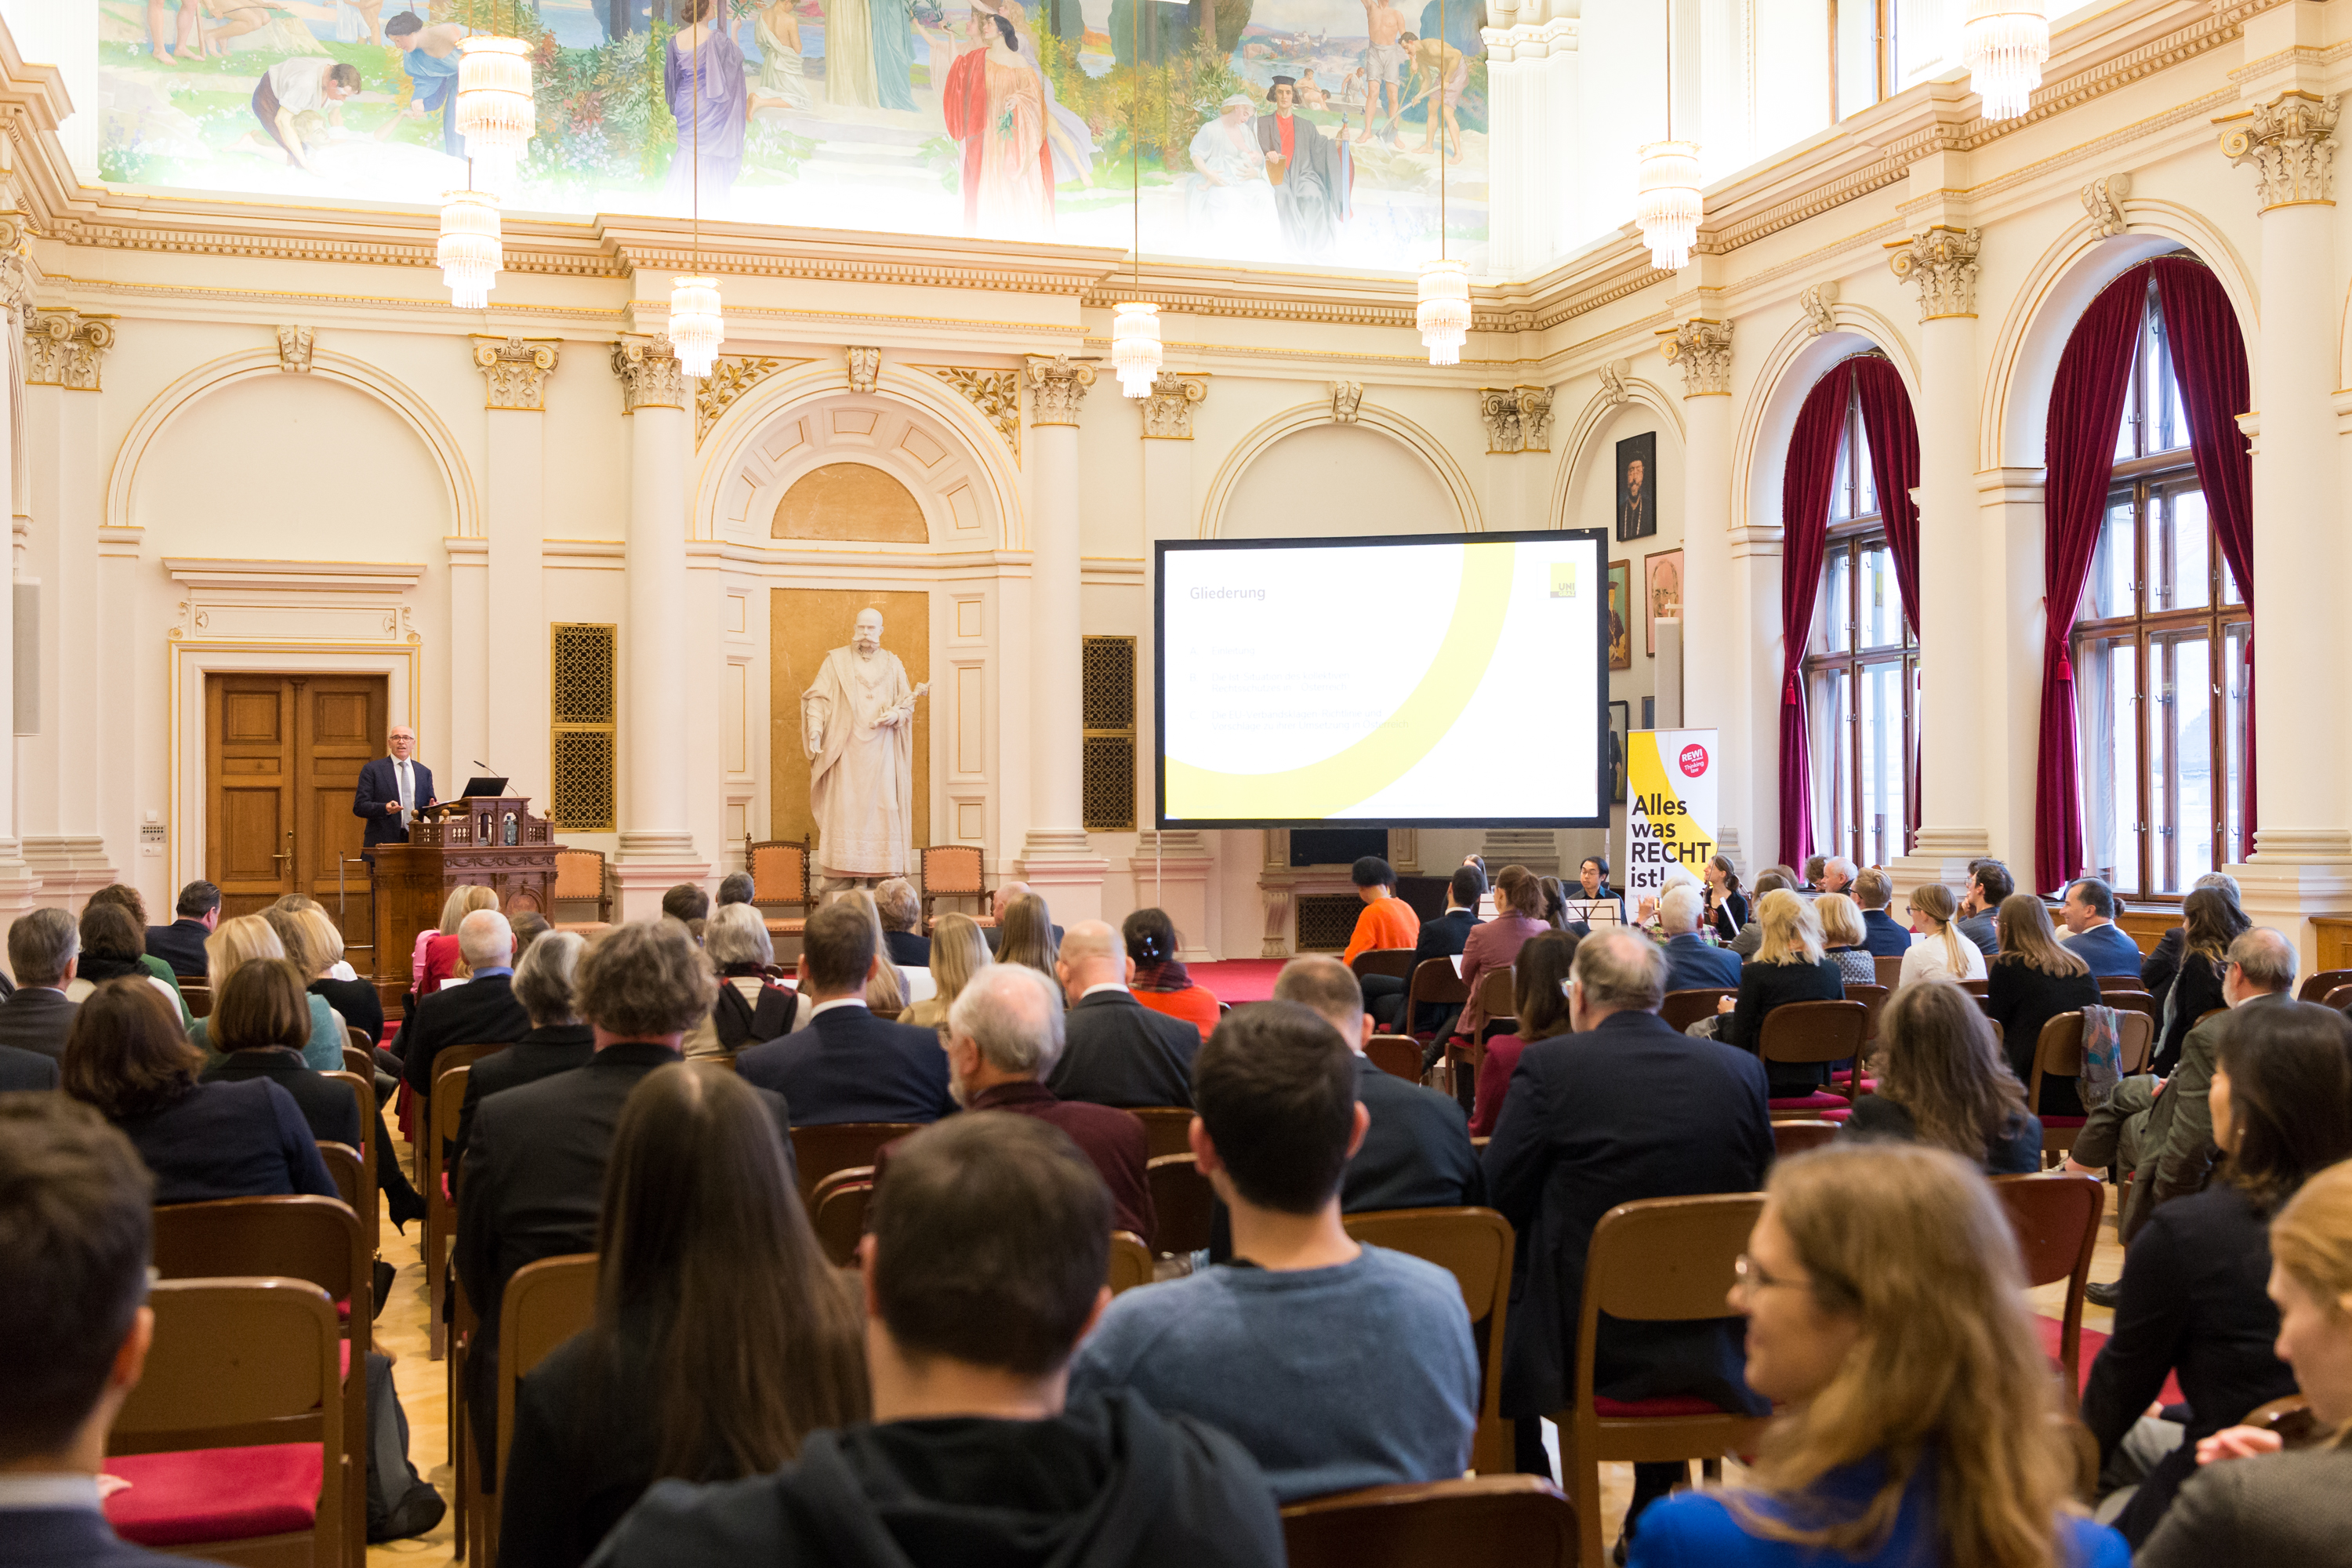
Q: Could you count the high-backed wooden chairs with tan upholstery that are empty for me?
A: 3